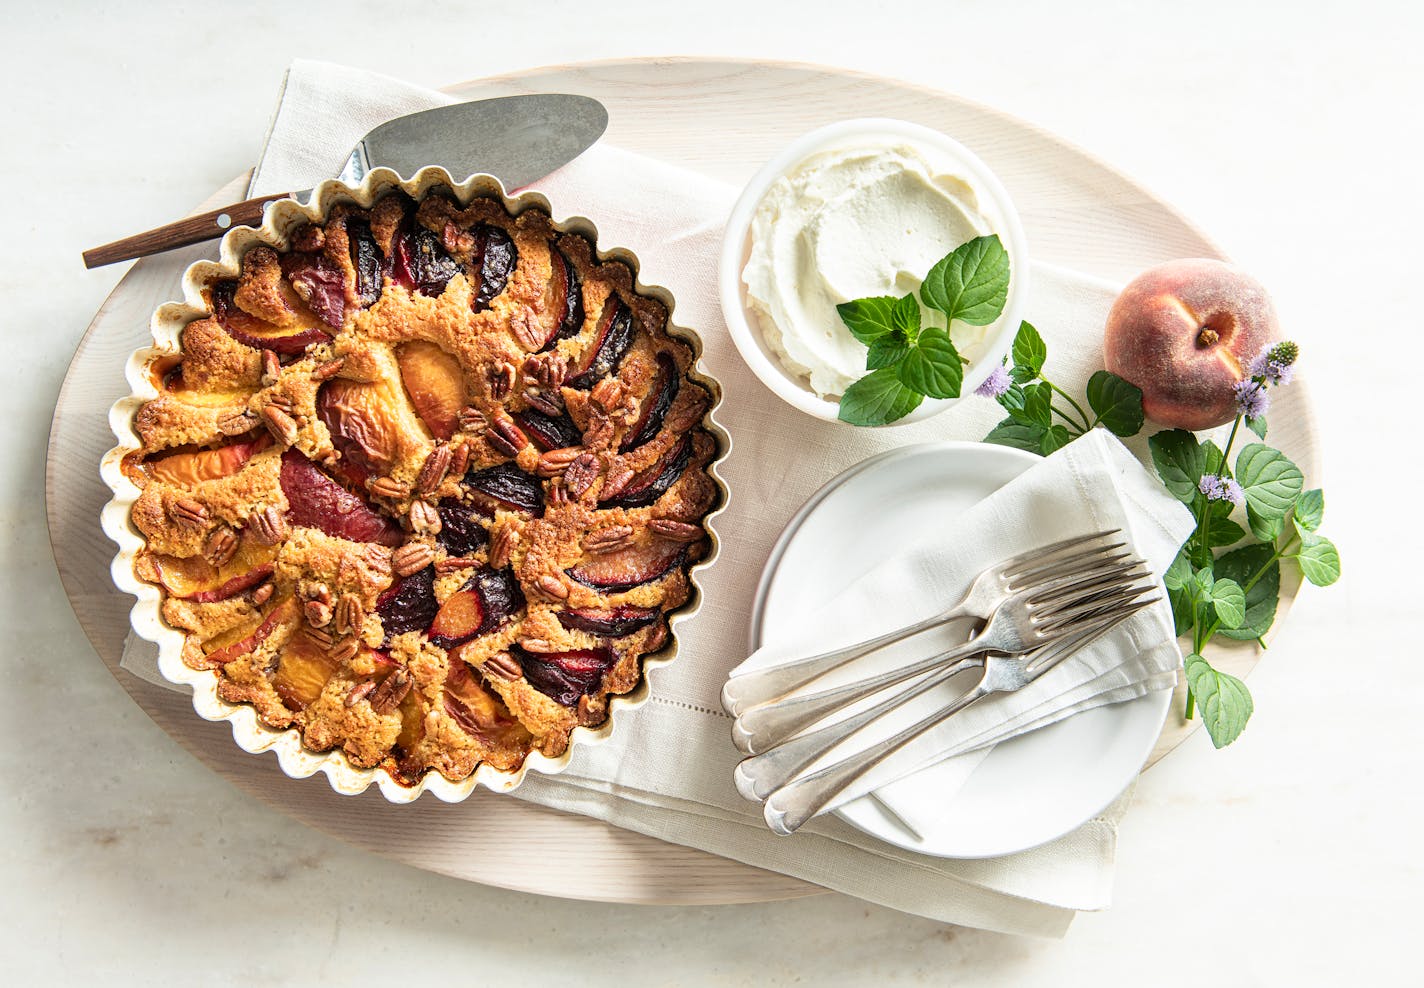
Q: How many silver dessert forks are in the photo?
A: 4